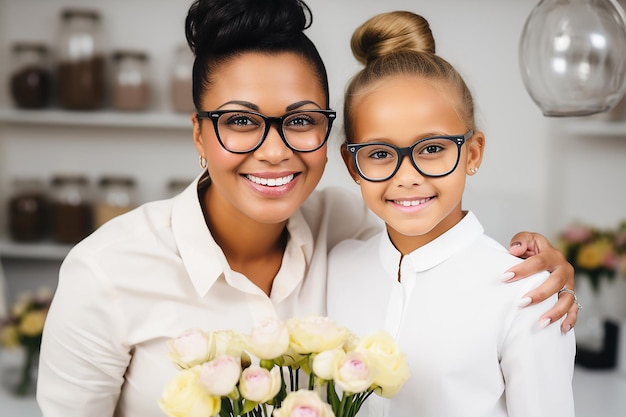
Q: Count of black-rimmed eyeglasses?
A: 2